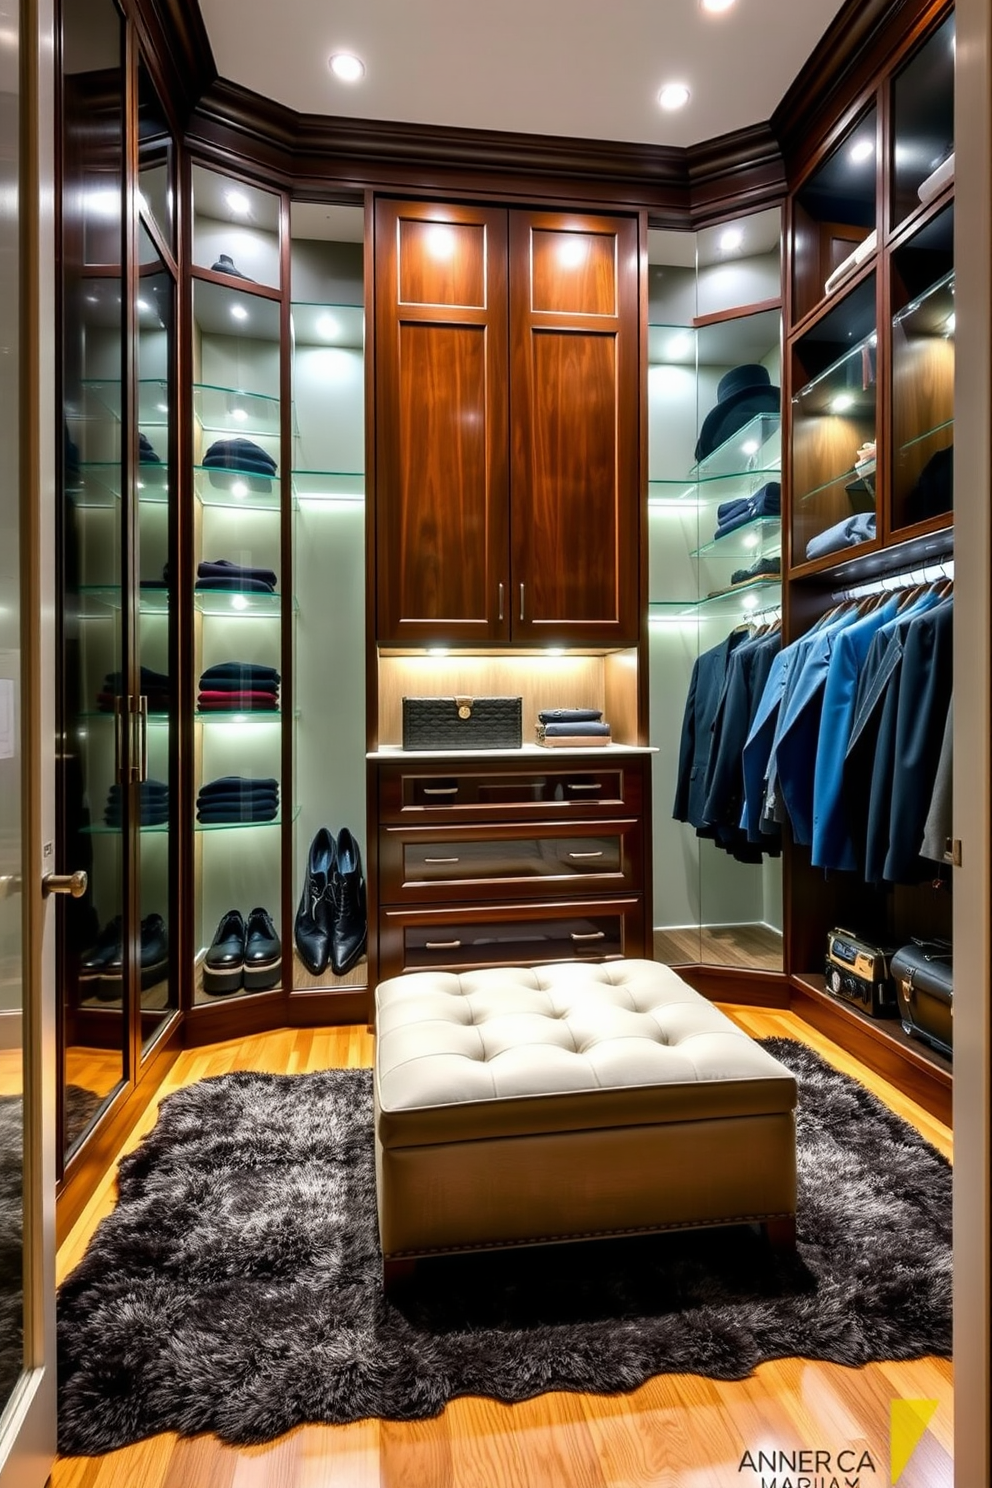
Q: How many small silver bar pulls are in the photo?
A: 8